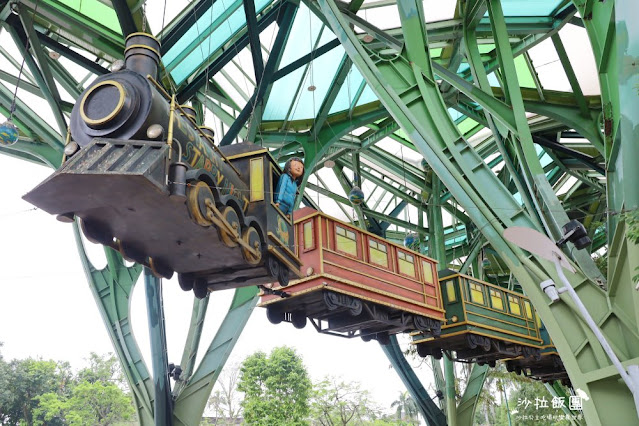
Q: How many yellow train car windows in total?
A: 12